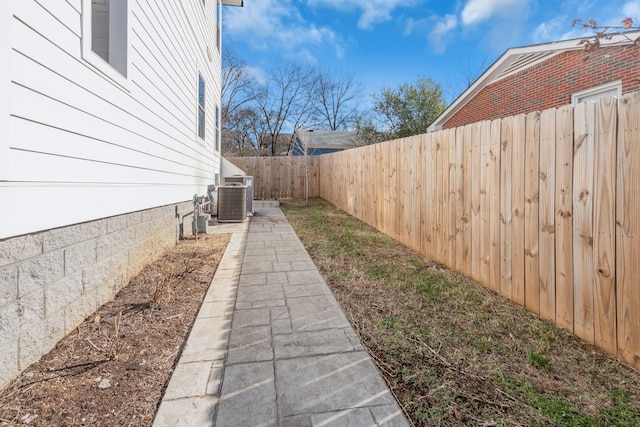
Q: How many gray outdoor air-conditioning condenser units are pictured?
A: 2